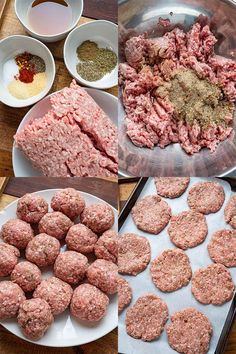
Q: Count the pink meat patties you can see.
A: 12